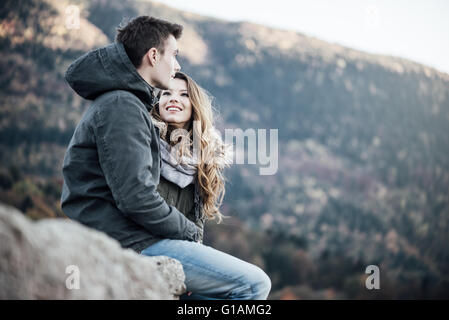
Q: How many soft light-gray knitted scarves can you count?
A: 1